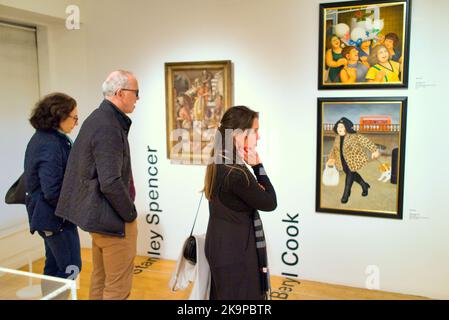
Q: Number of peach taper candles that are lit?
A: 0